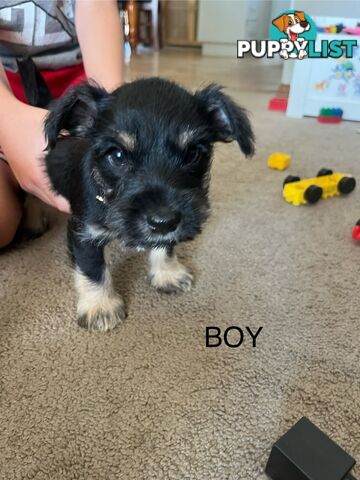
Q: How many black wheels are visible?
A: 4